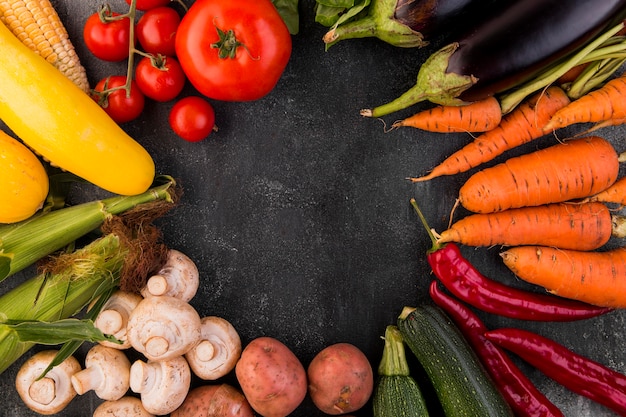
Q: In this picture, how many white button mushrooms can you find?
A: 8